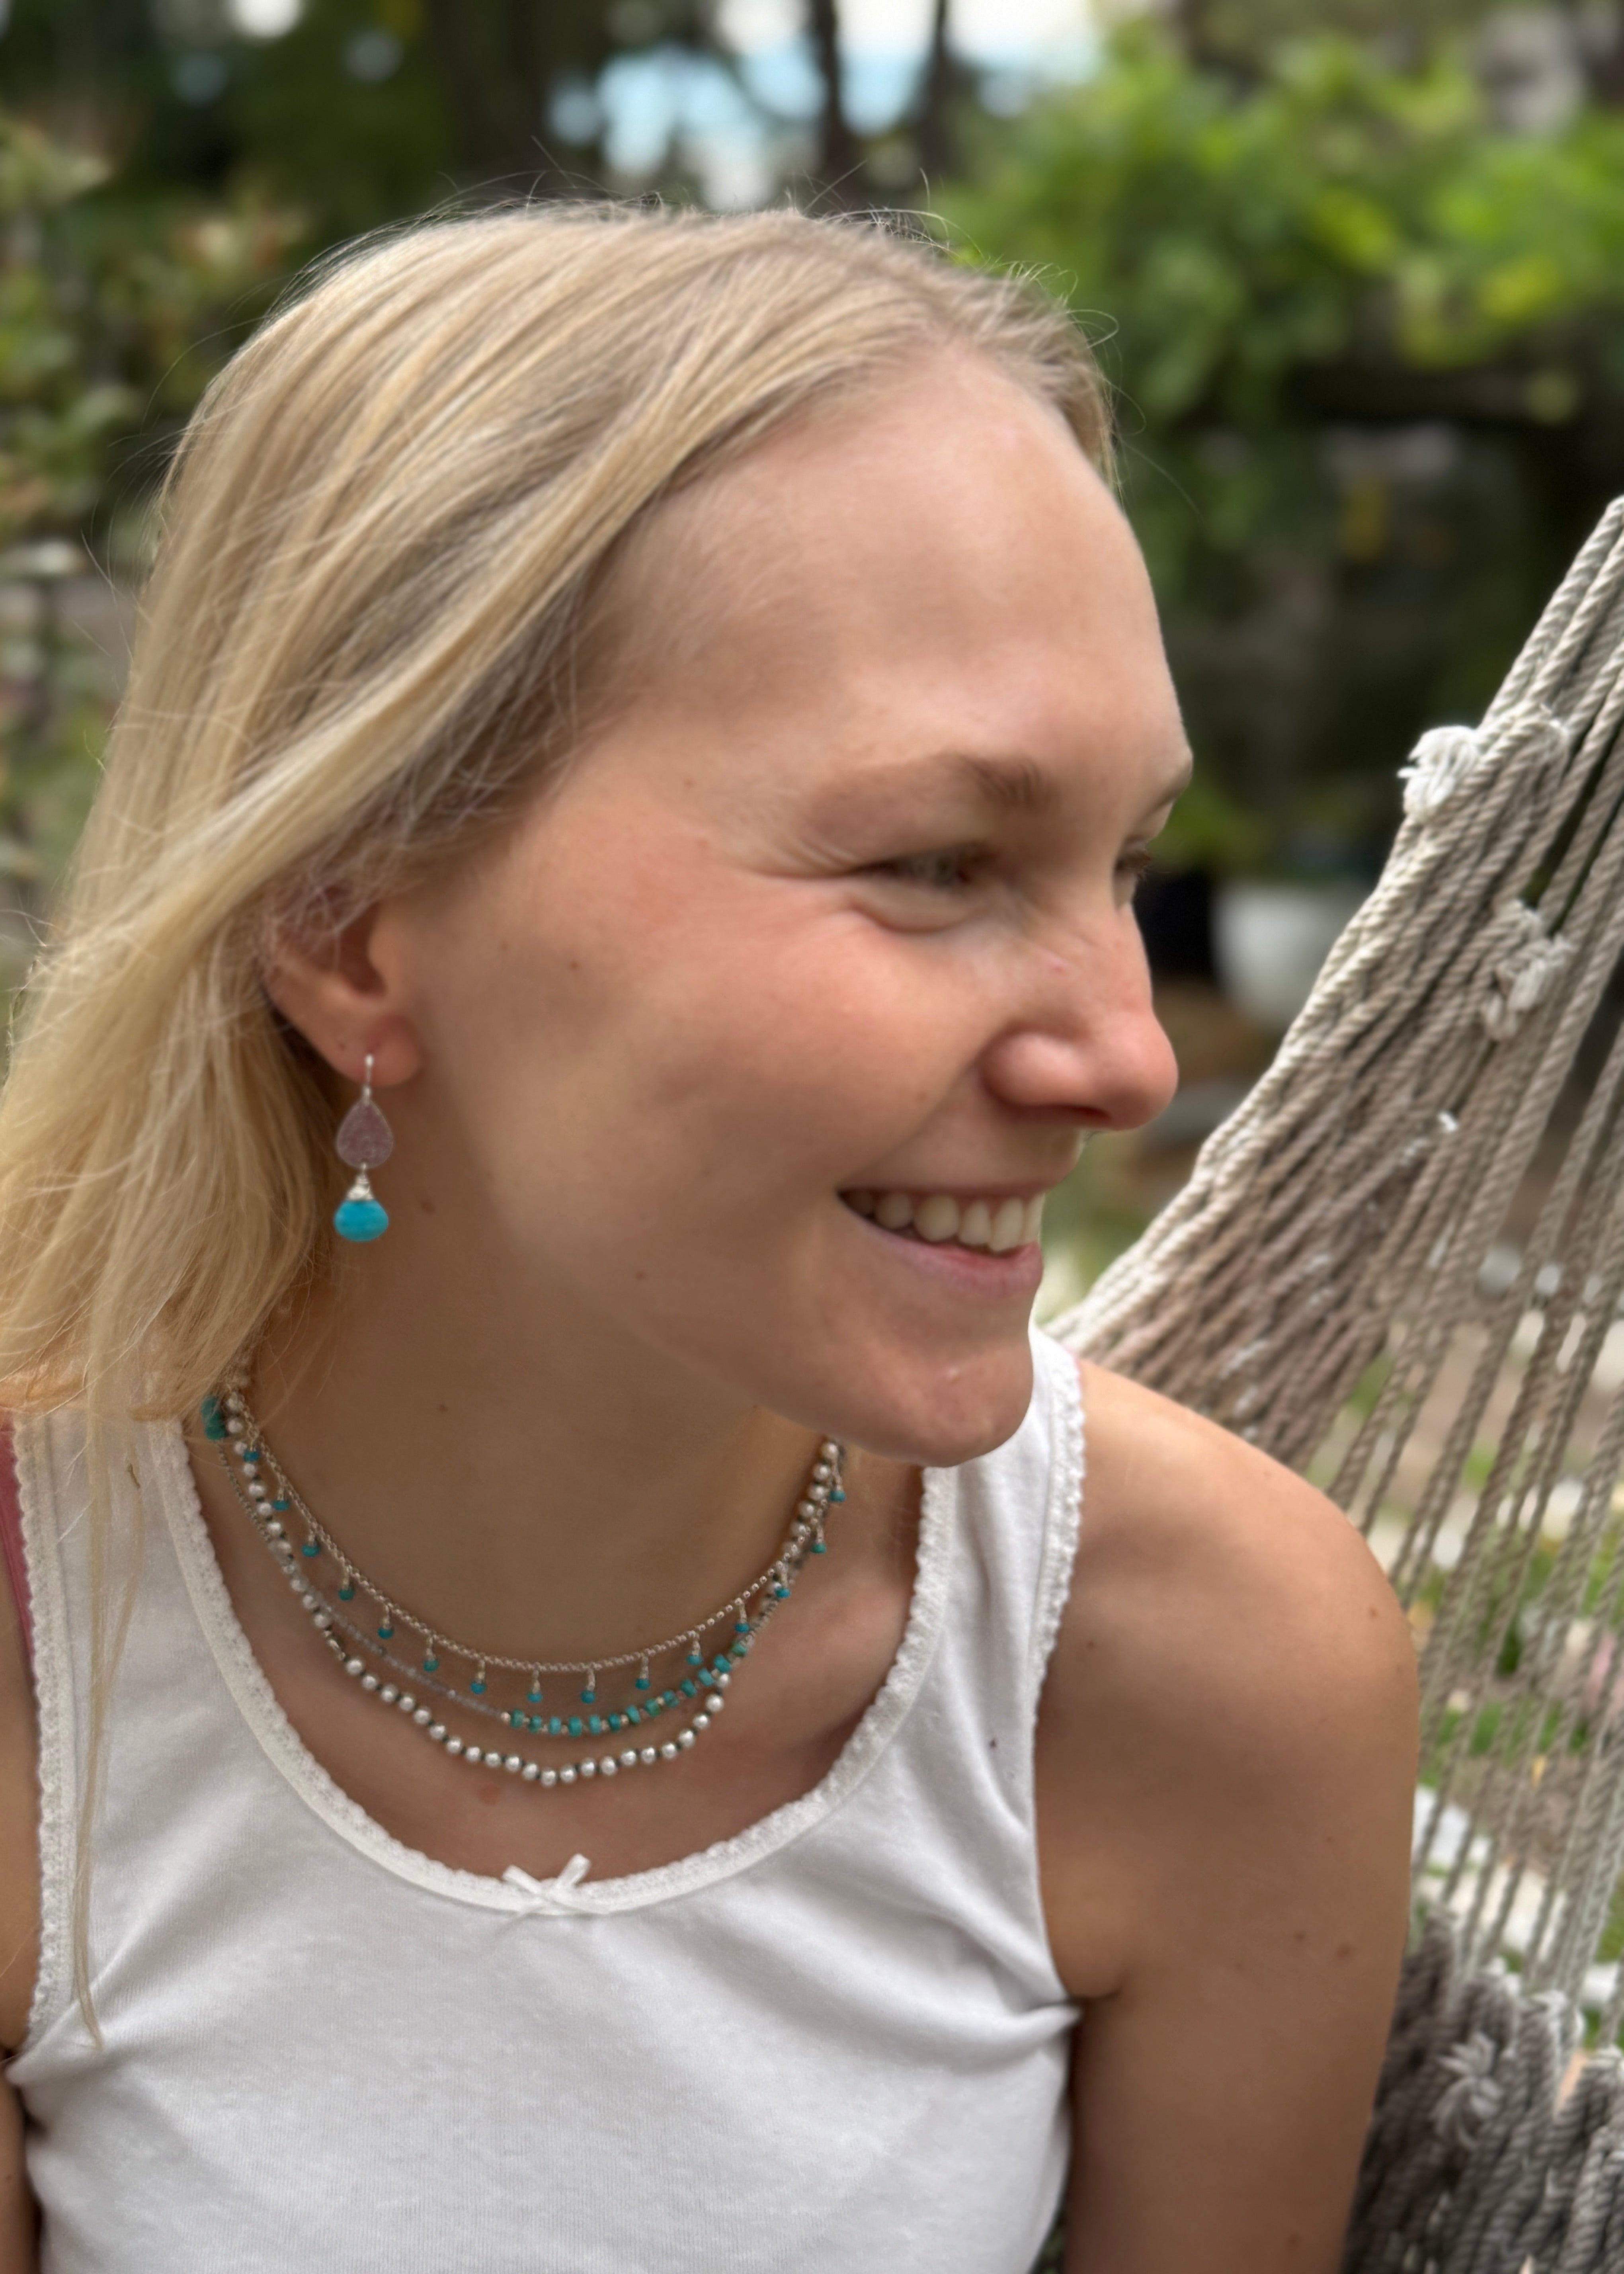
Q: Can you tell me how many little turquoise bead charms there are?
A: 15